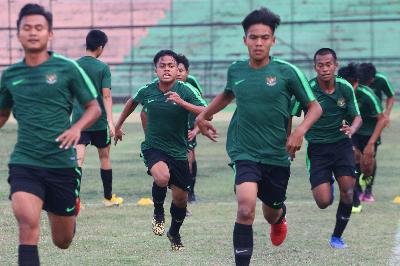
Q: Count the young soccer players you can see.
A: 8